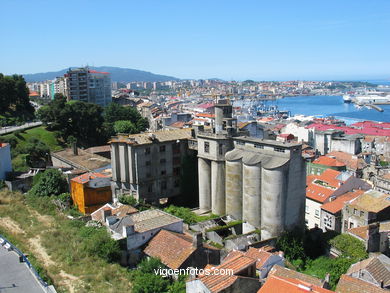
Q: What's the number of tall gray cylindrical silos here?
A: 5